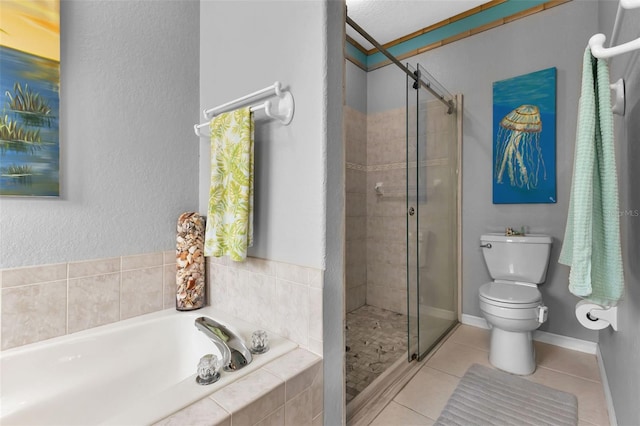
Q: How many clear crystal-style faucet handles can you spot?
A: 2